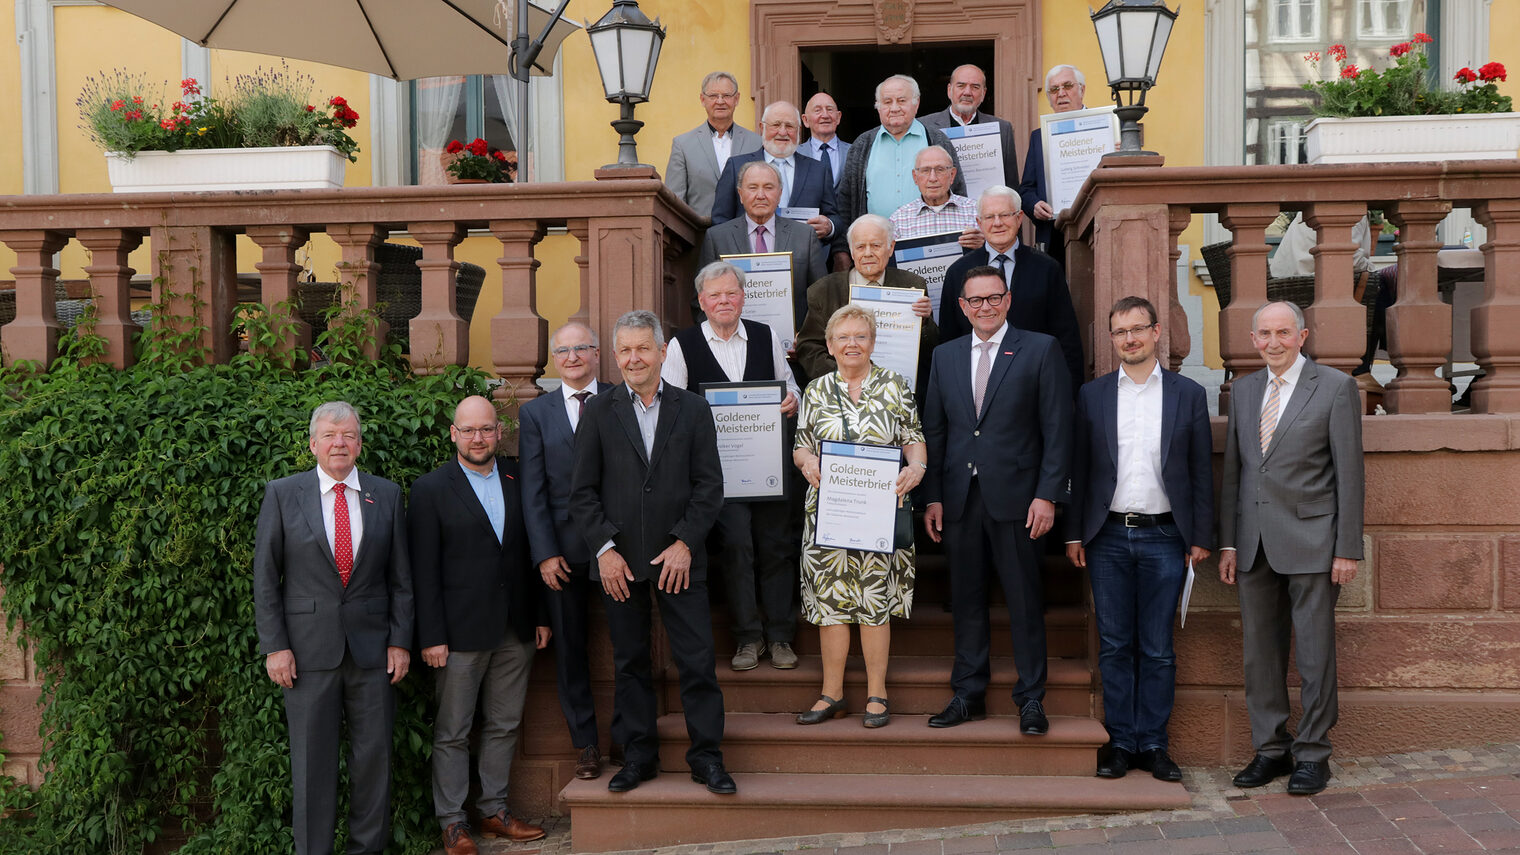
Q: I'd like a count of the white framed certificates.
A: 1